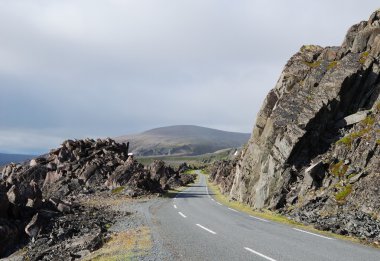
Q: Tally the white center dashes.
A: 5